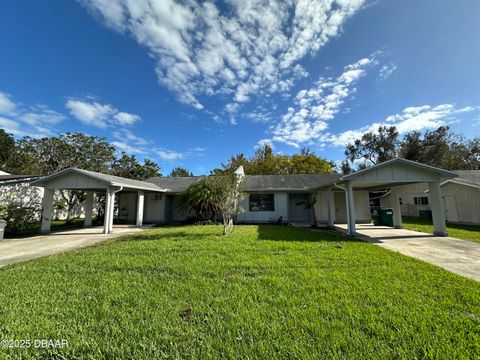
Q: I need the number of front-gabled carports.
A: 2